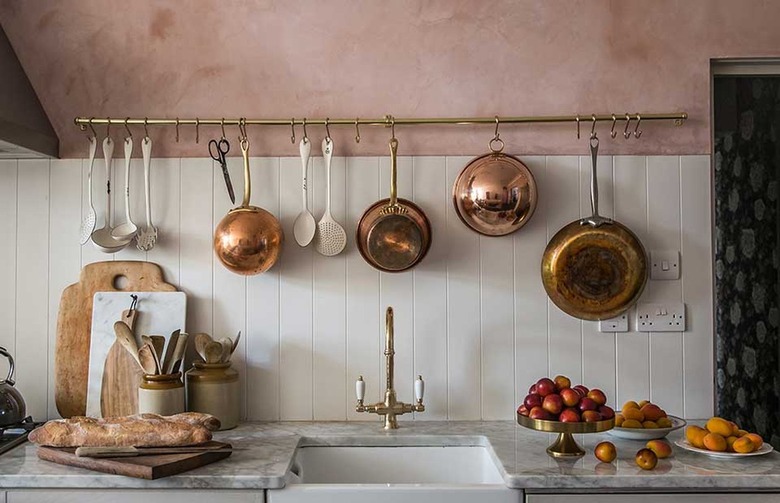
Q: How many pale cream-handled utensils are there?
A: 6